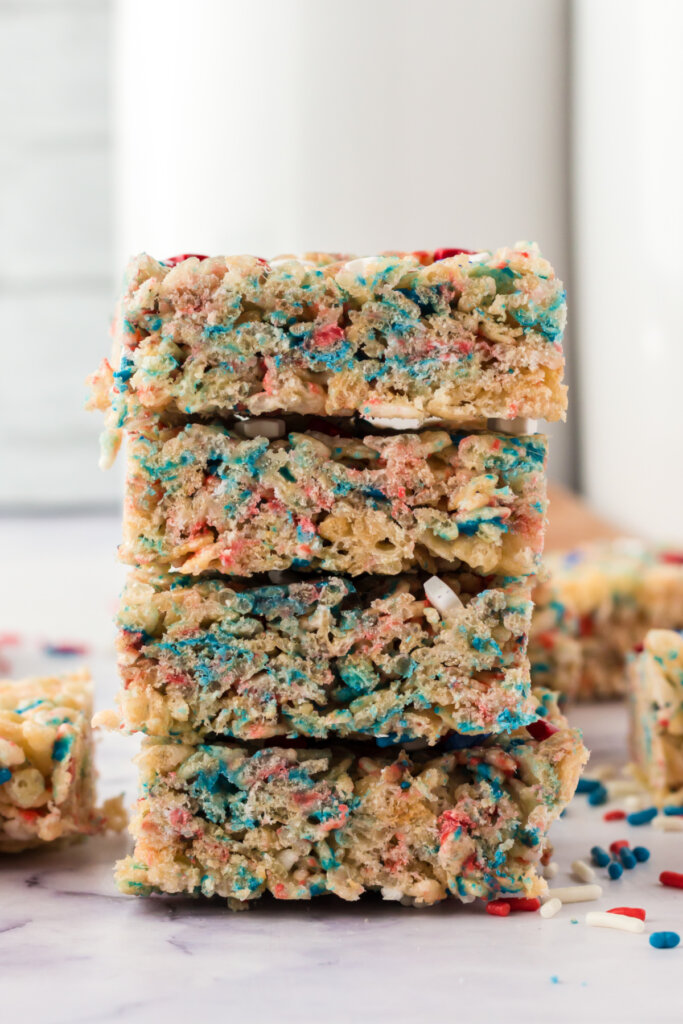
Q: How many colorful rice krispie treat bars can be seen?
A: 7